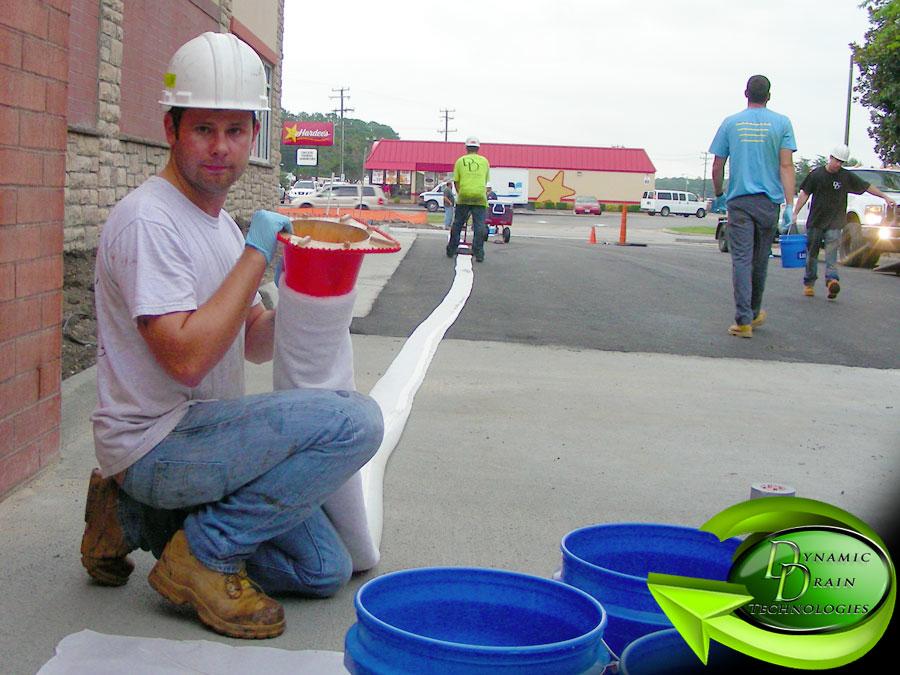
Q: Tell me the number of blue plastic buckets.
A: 4